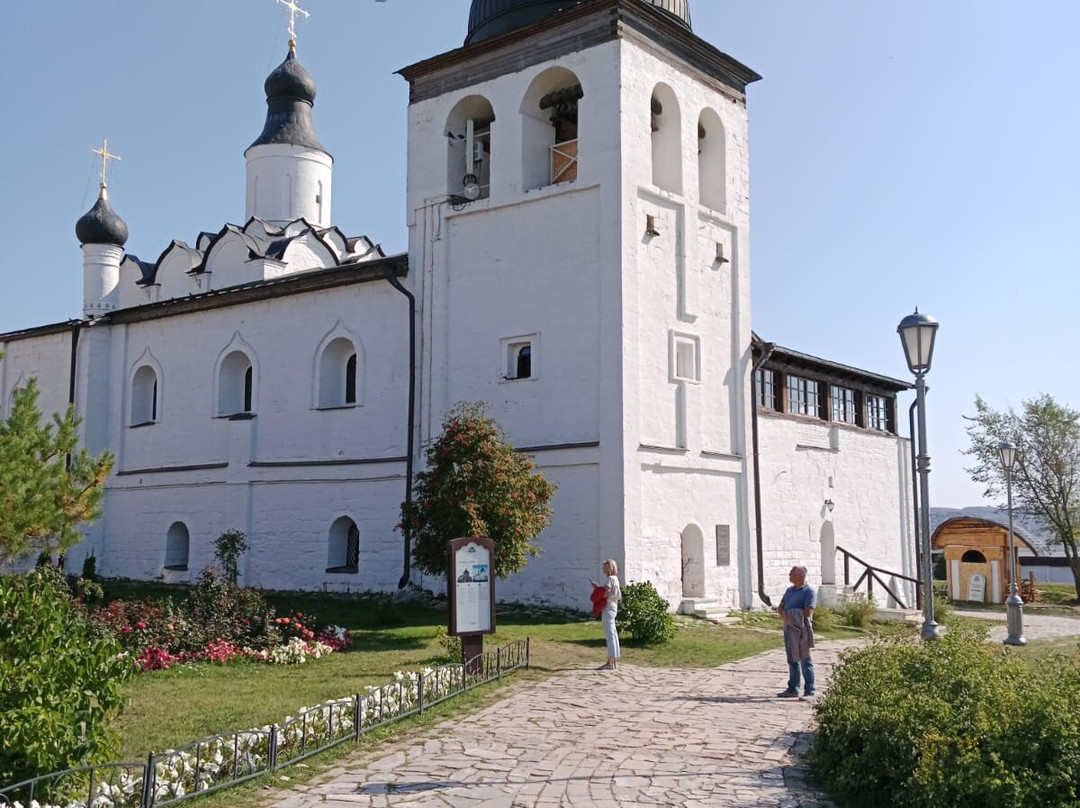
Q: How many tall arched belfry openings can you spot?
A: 4